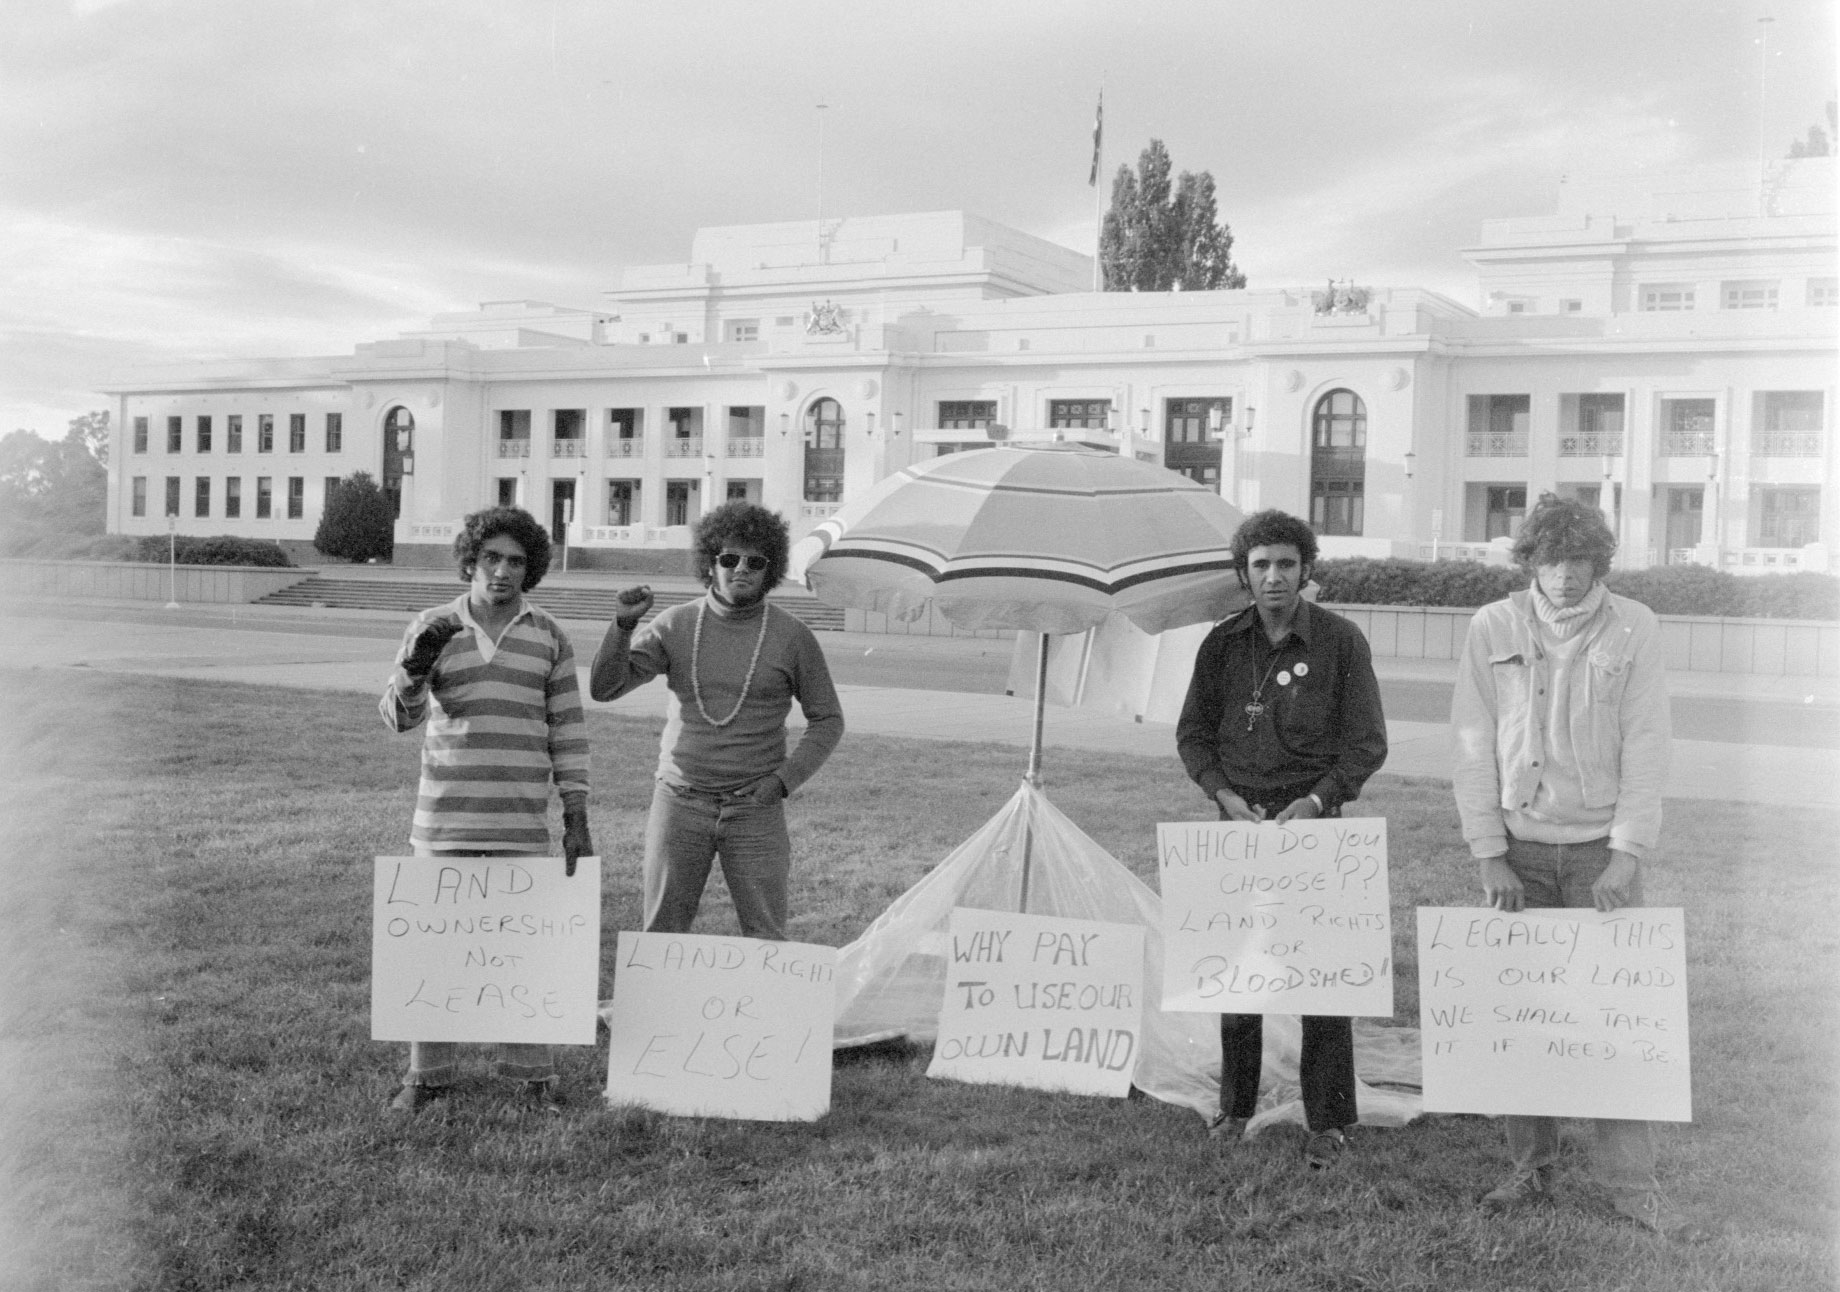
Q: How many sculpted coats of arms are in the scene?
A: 2